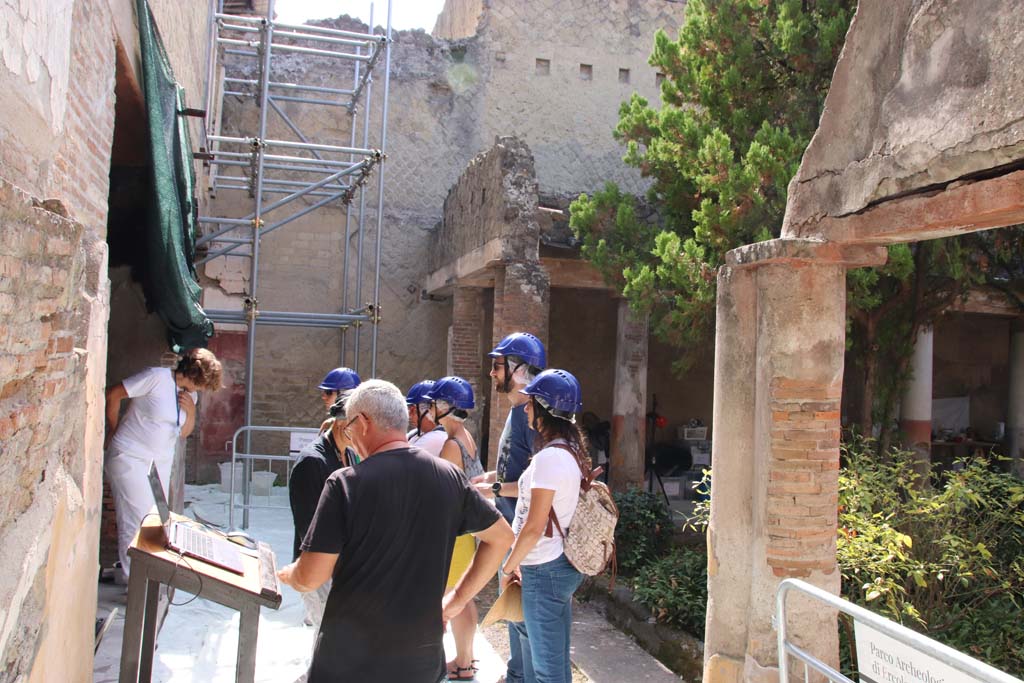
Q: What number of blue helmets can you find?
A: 5